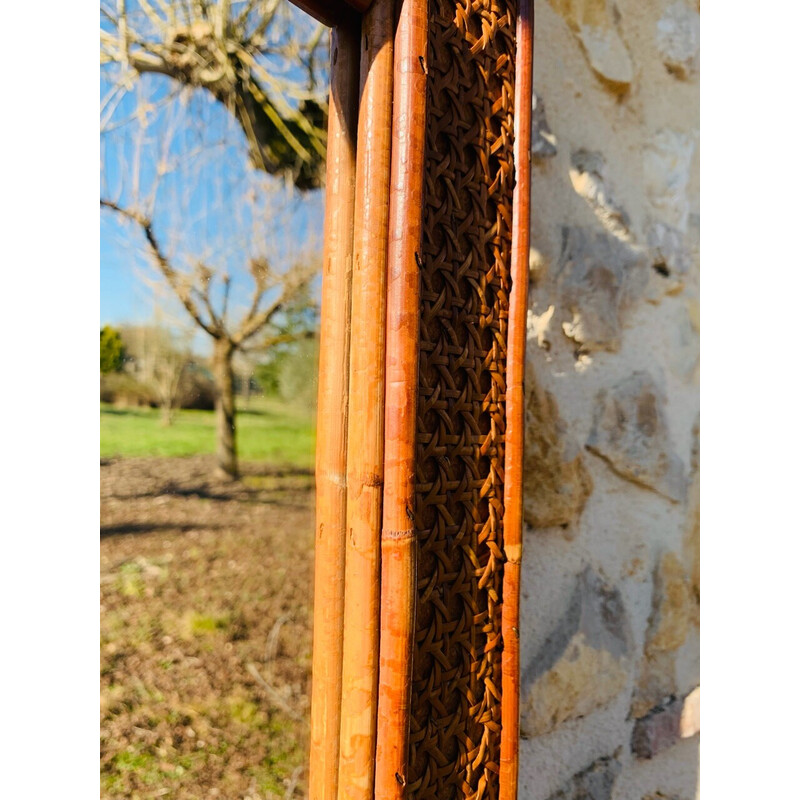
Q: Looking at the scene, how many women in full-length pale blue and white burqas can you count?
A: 0